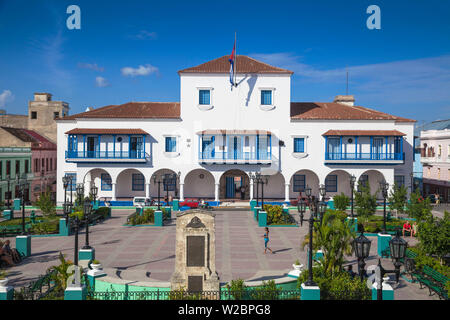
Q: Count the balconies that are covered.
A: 3